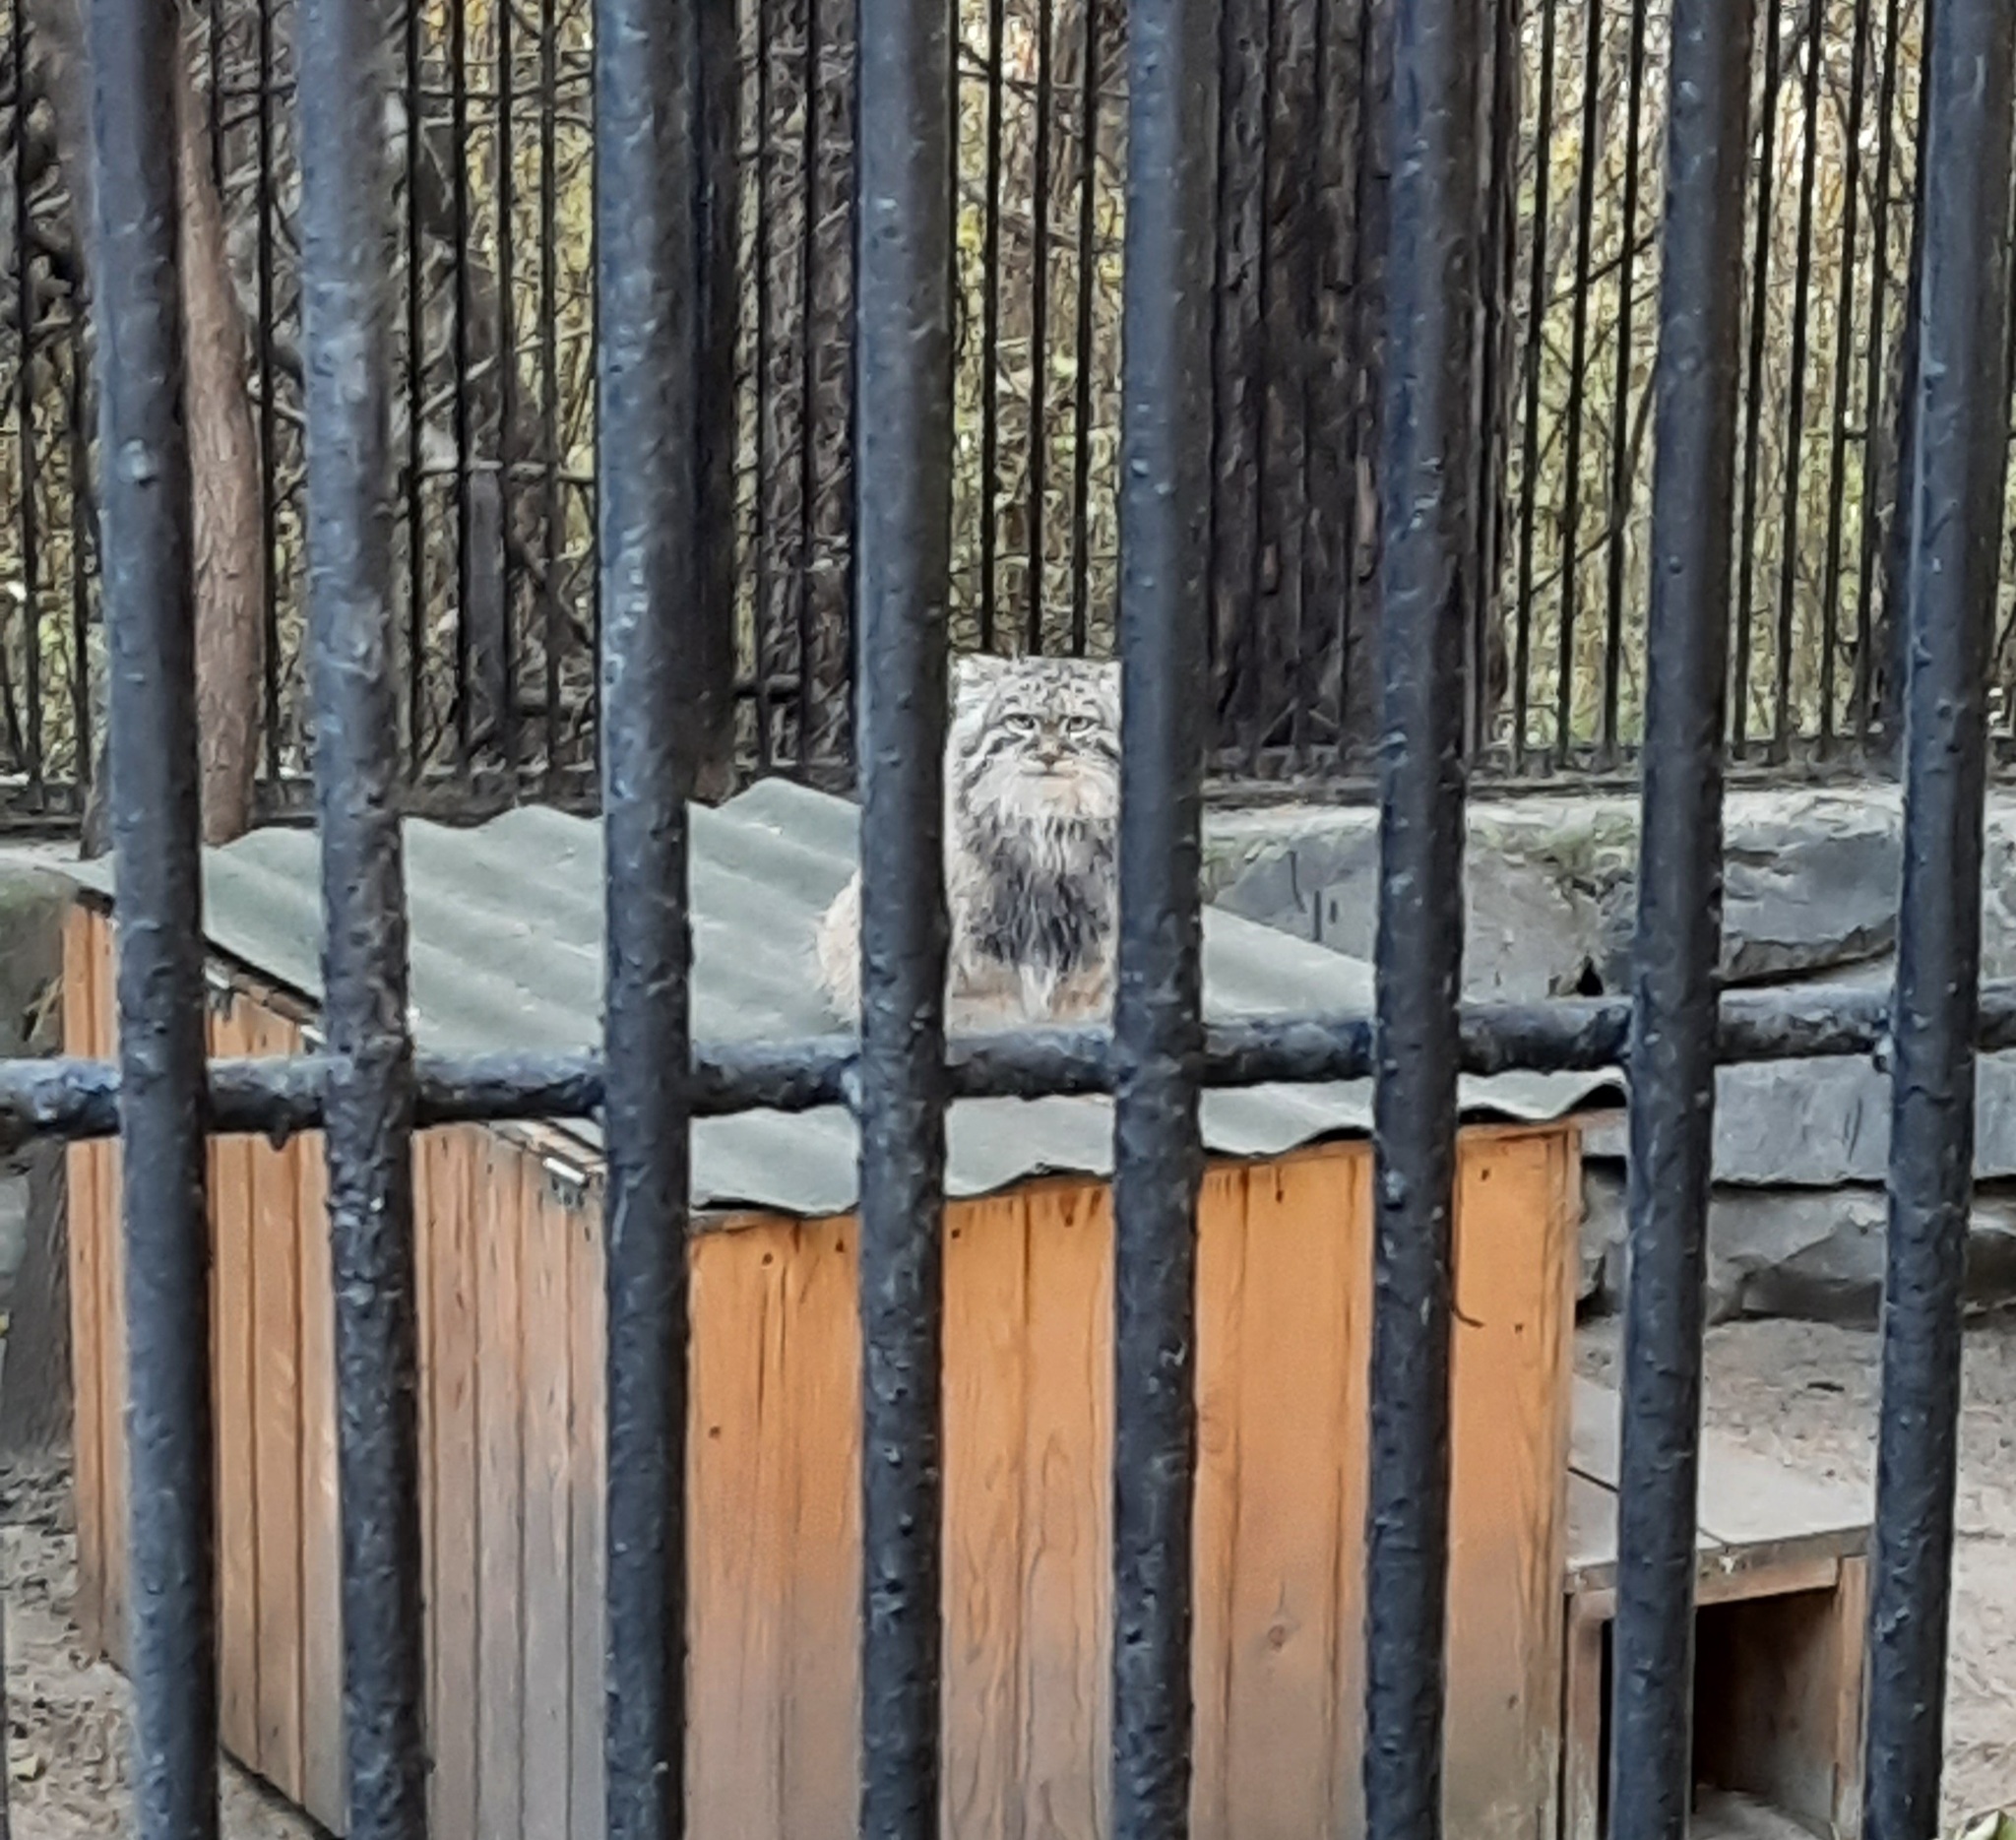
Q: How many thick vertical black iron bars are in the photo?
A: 8